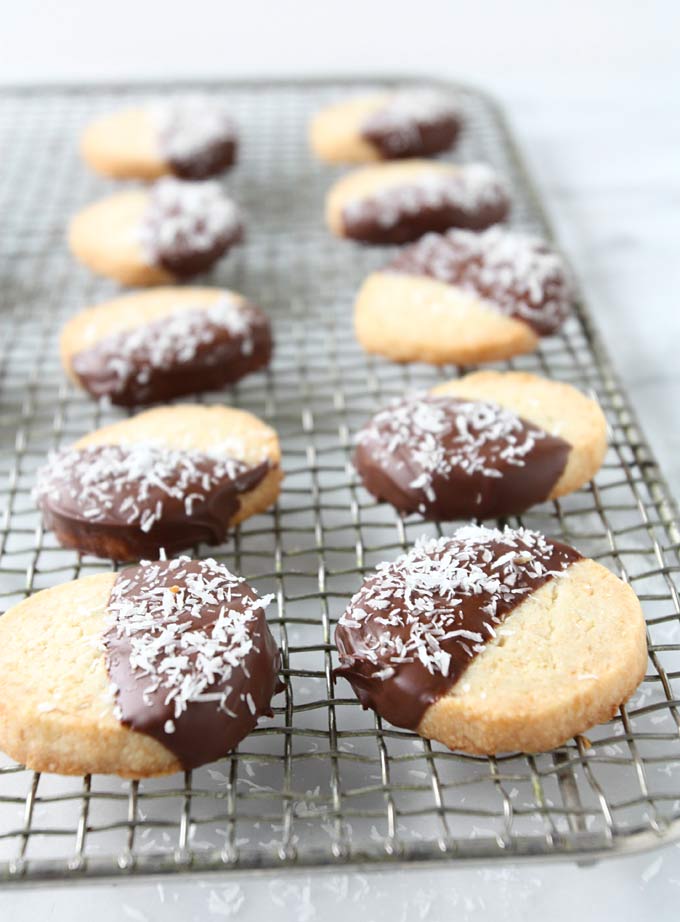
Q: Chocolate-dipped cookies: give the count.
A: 10